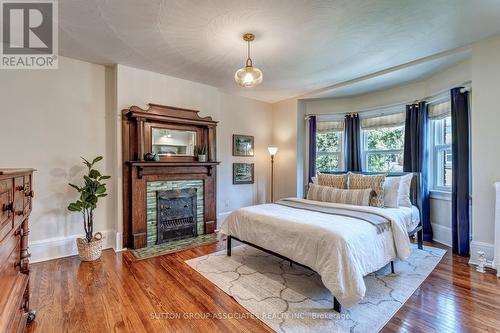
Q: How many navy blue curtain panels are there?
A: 4